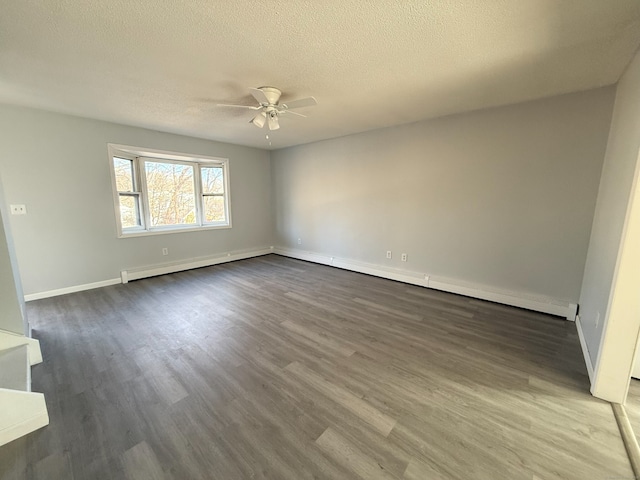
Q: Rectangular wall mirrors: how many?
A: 0